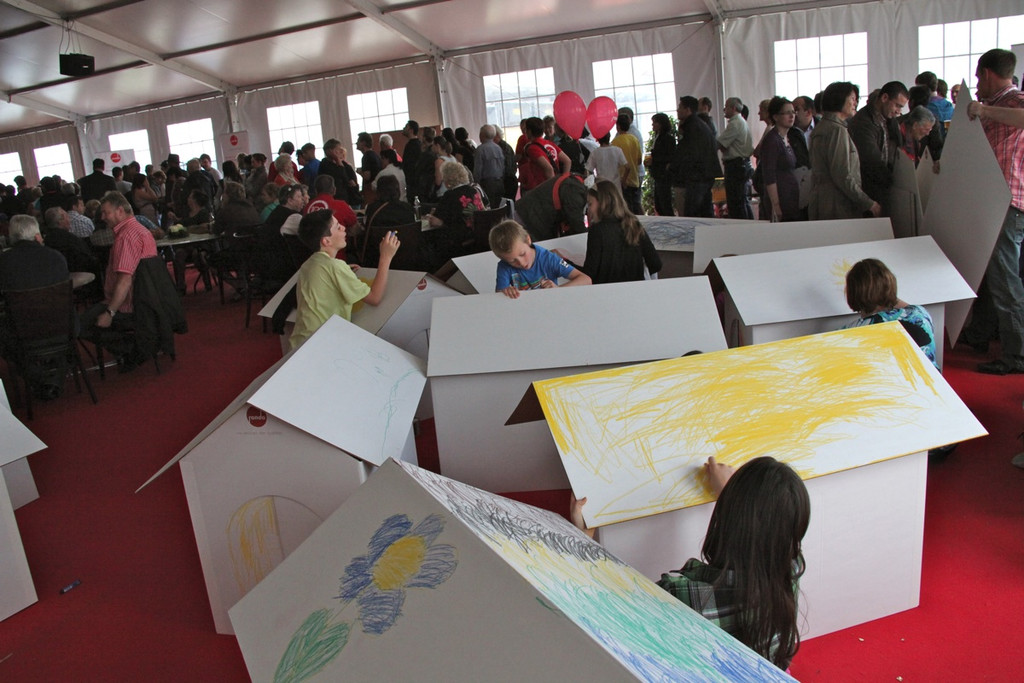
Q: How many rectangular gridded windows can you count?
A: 10